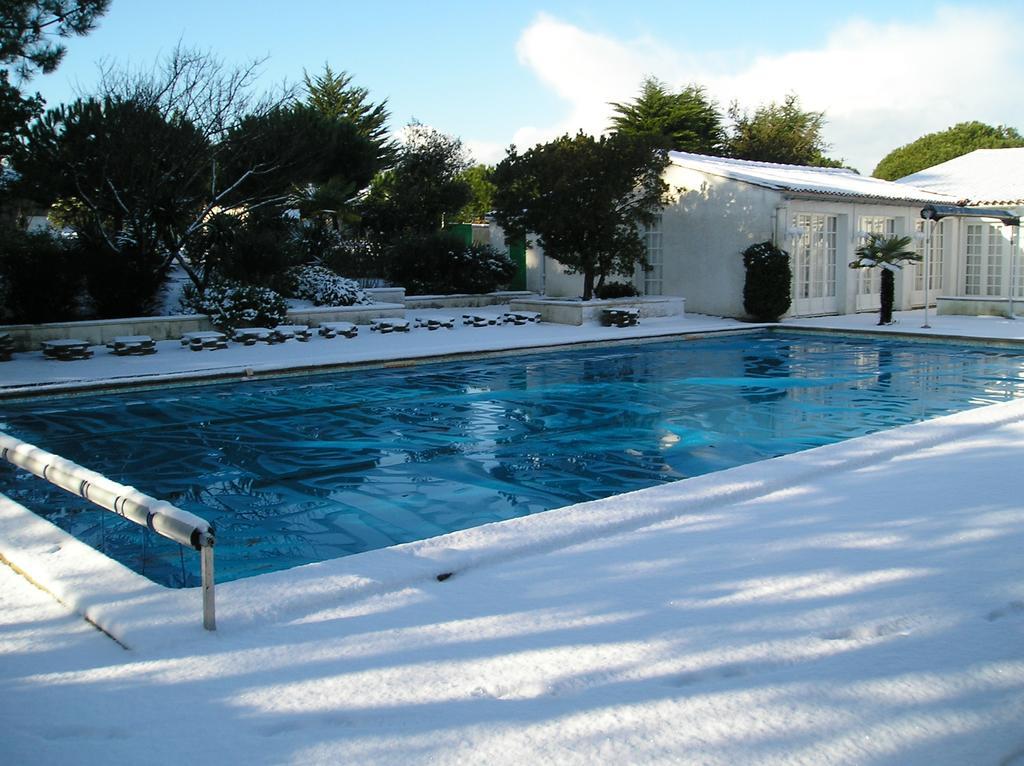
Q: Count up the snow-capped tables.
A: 12